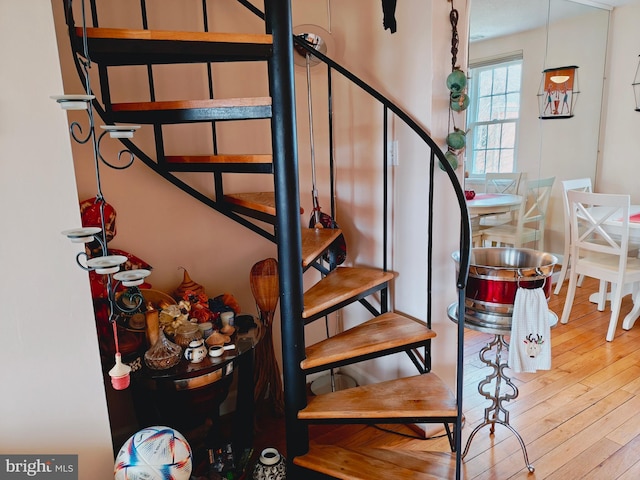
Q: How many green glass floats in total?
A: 4